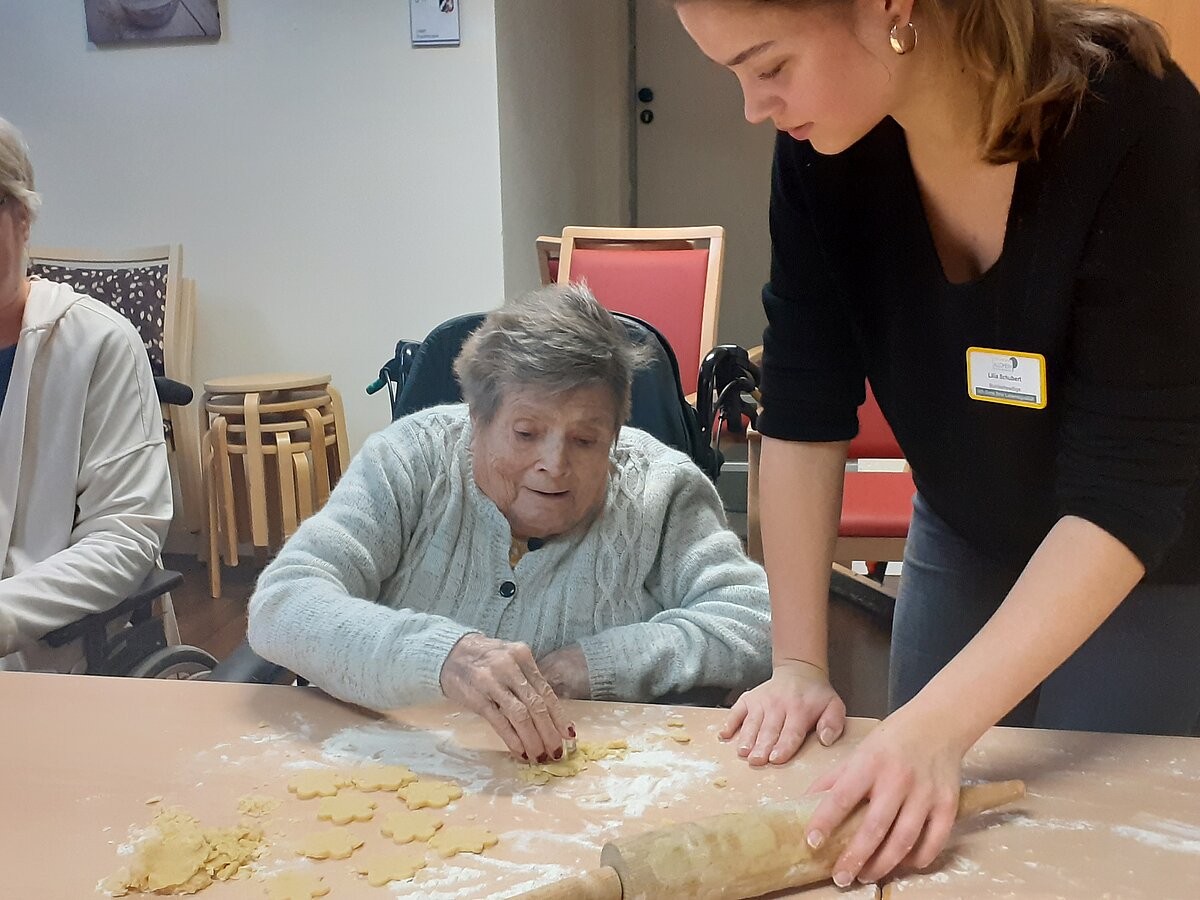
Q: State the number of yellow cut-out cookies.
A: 9